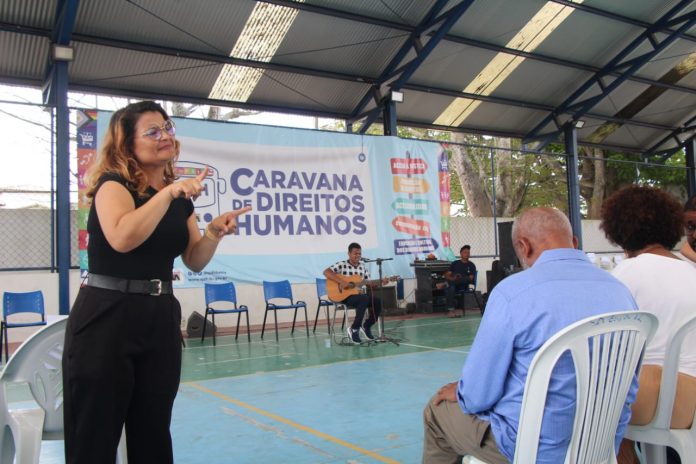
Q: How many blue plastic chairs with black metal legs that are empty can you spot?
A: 4